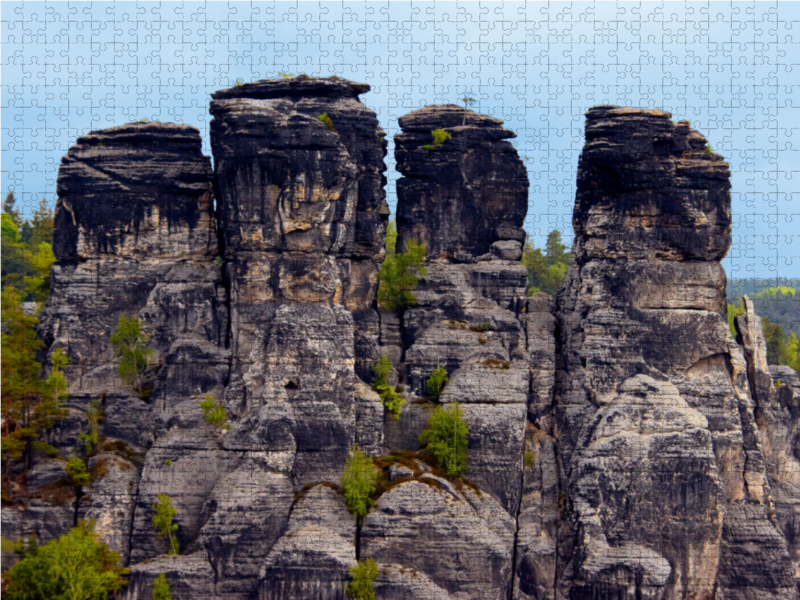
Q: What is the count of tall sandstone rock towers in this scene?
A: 4